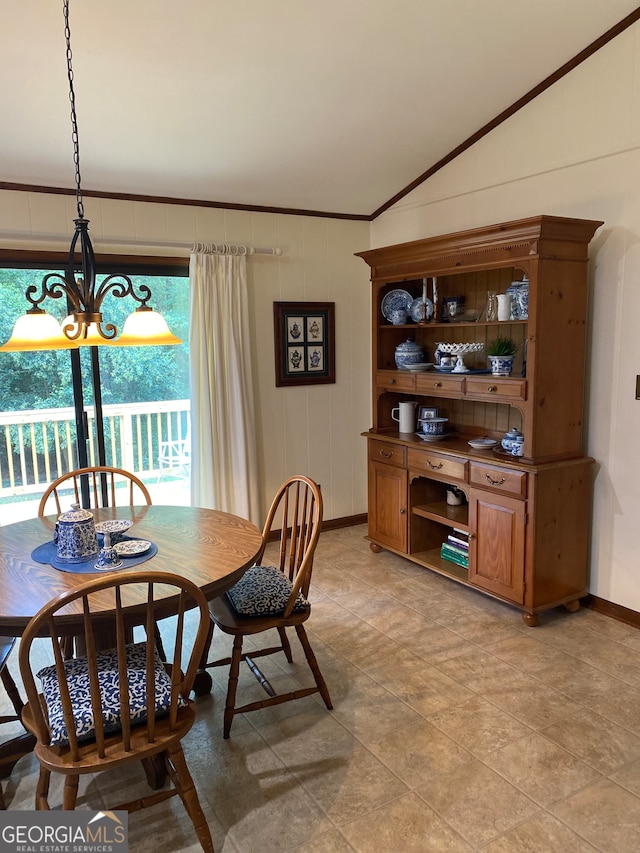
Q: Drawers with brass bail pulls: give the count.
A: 3